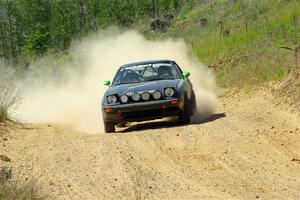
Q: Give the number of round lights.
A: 6